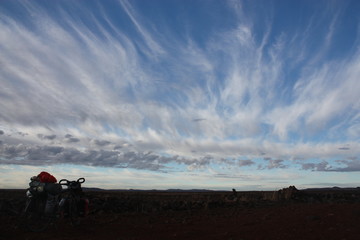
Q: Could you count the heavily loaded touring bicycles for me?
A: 1